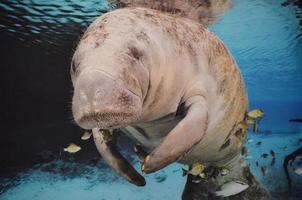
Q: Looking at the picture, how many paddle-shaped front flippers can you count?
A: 2